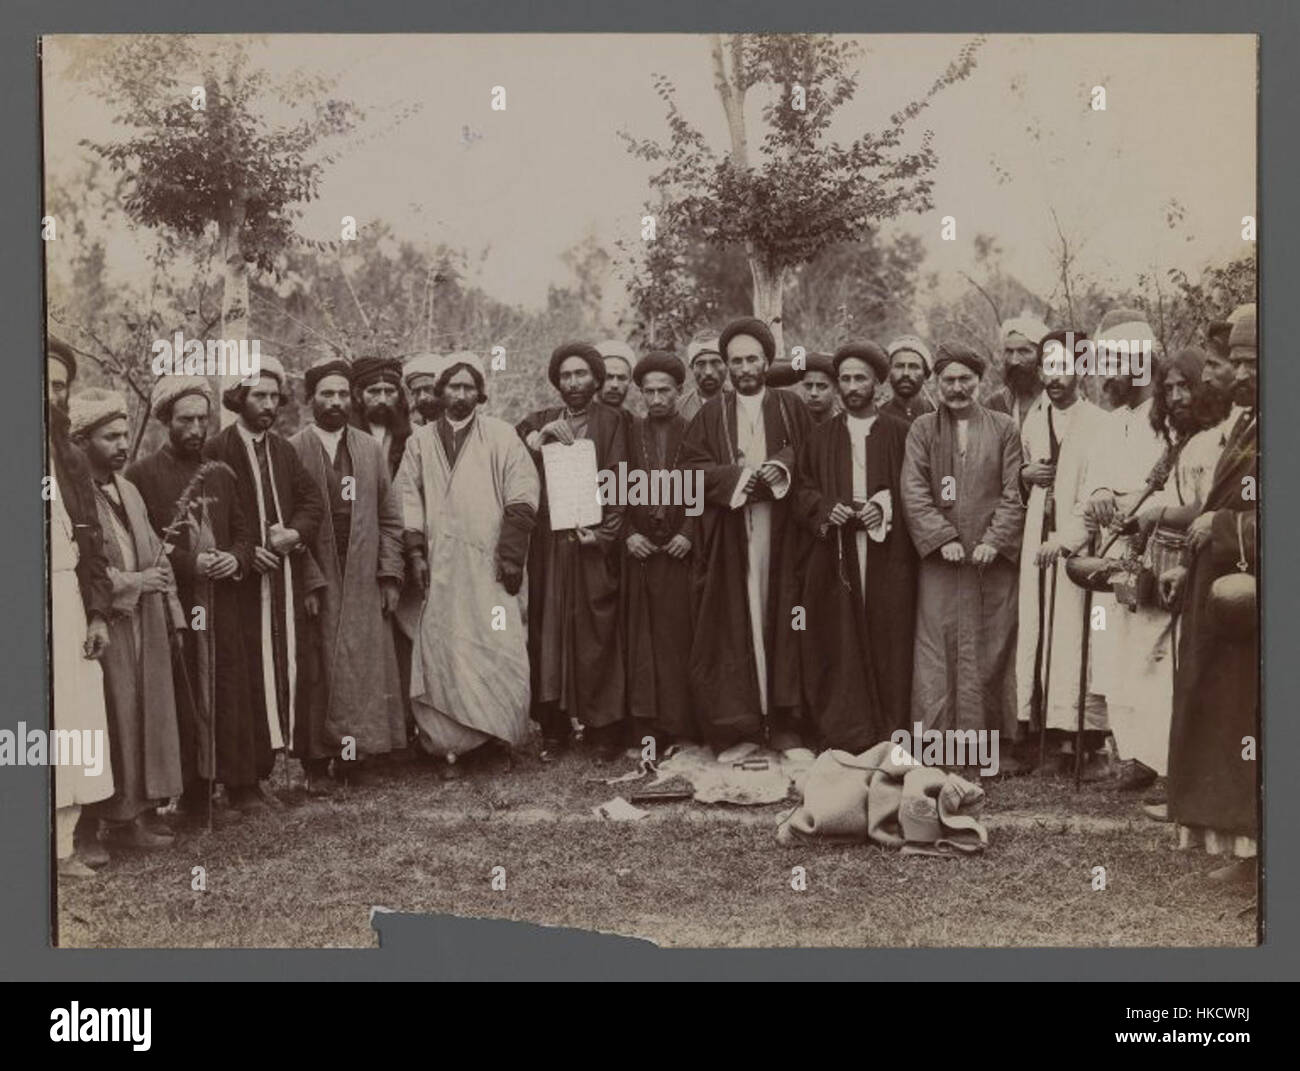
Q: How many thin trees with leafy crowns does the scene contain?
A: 2